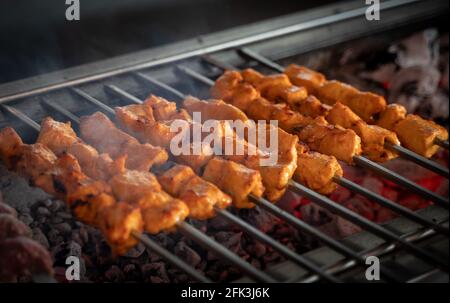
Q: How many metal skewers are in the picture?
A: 9